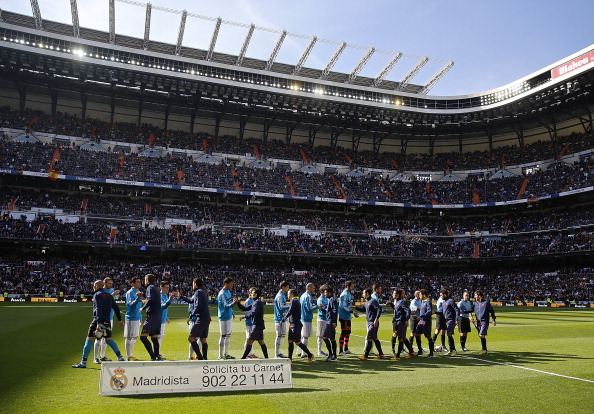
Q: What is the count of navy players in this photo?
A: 11